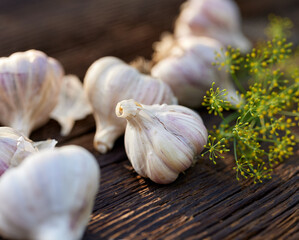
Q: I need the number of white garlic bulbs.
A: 7